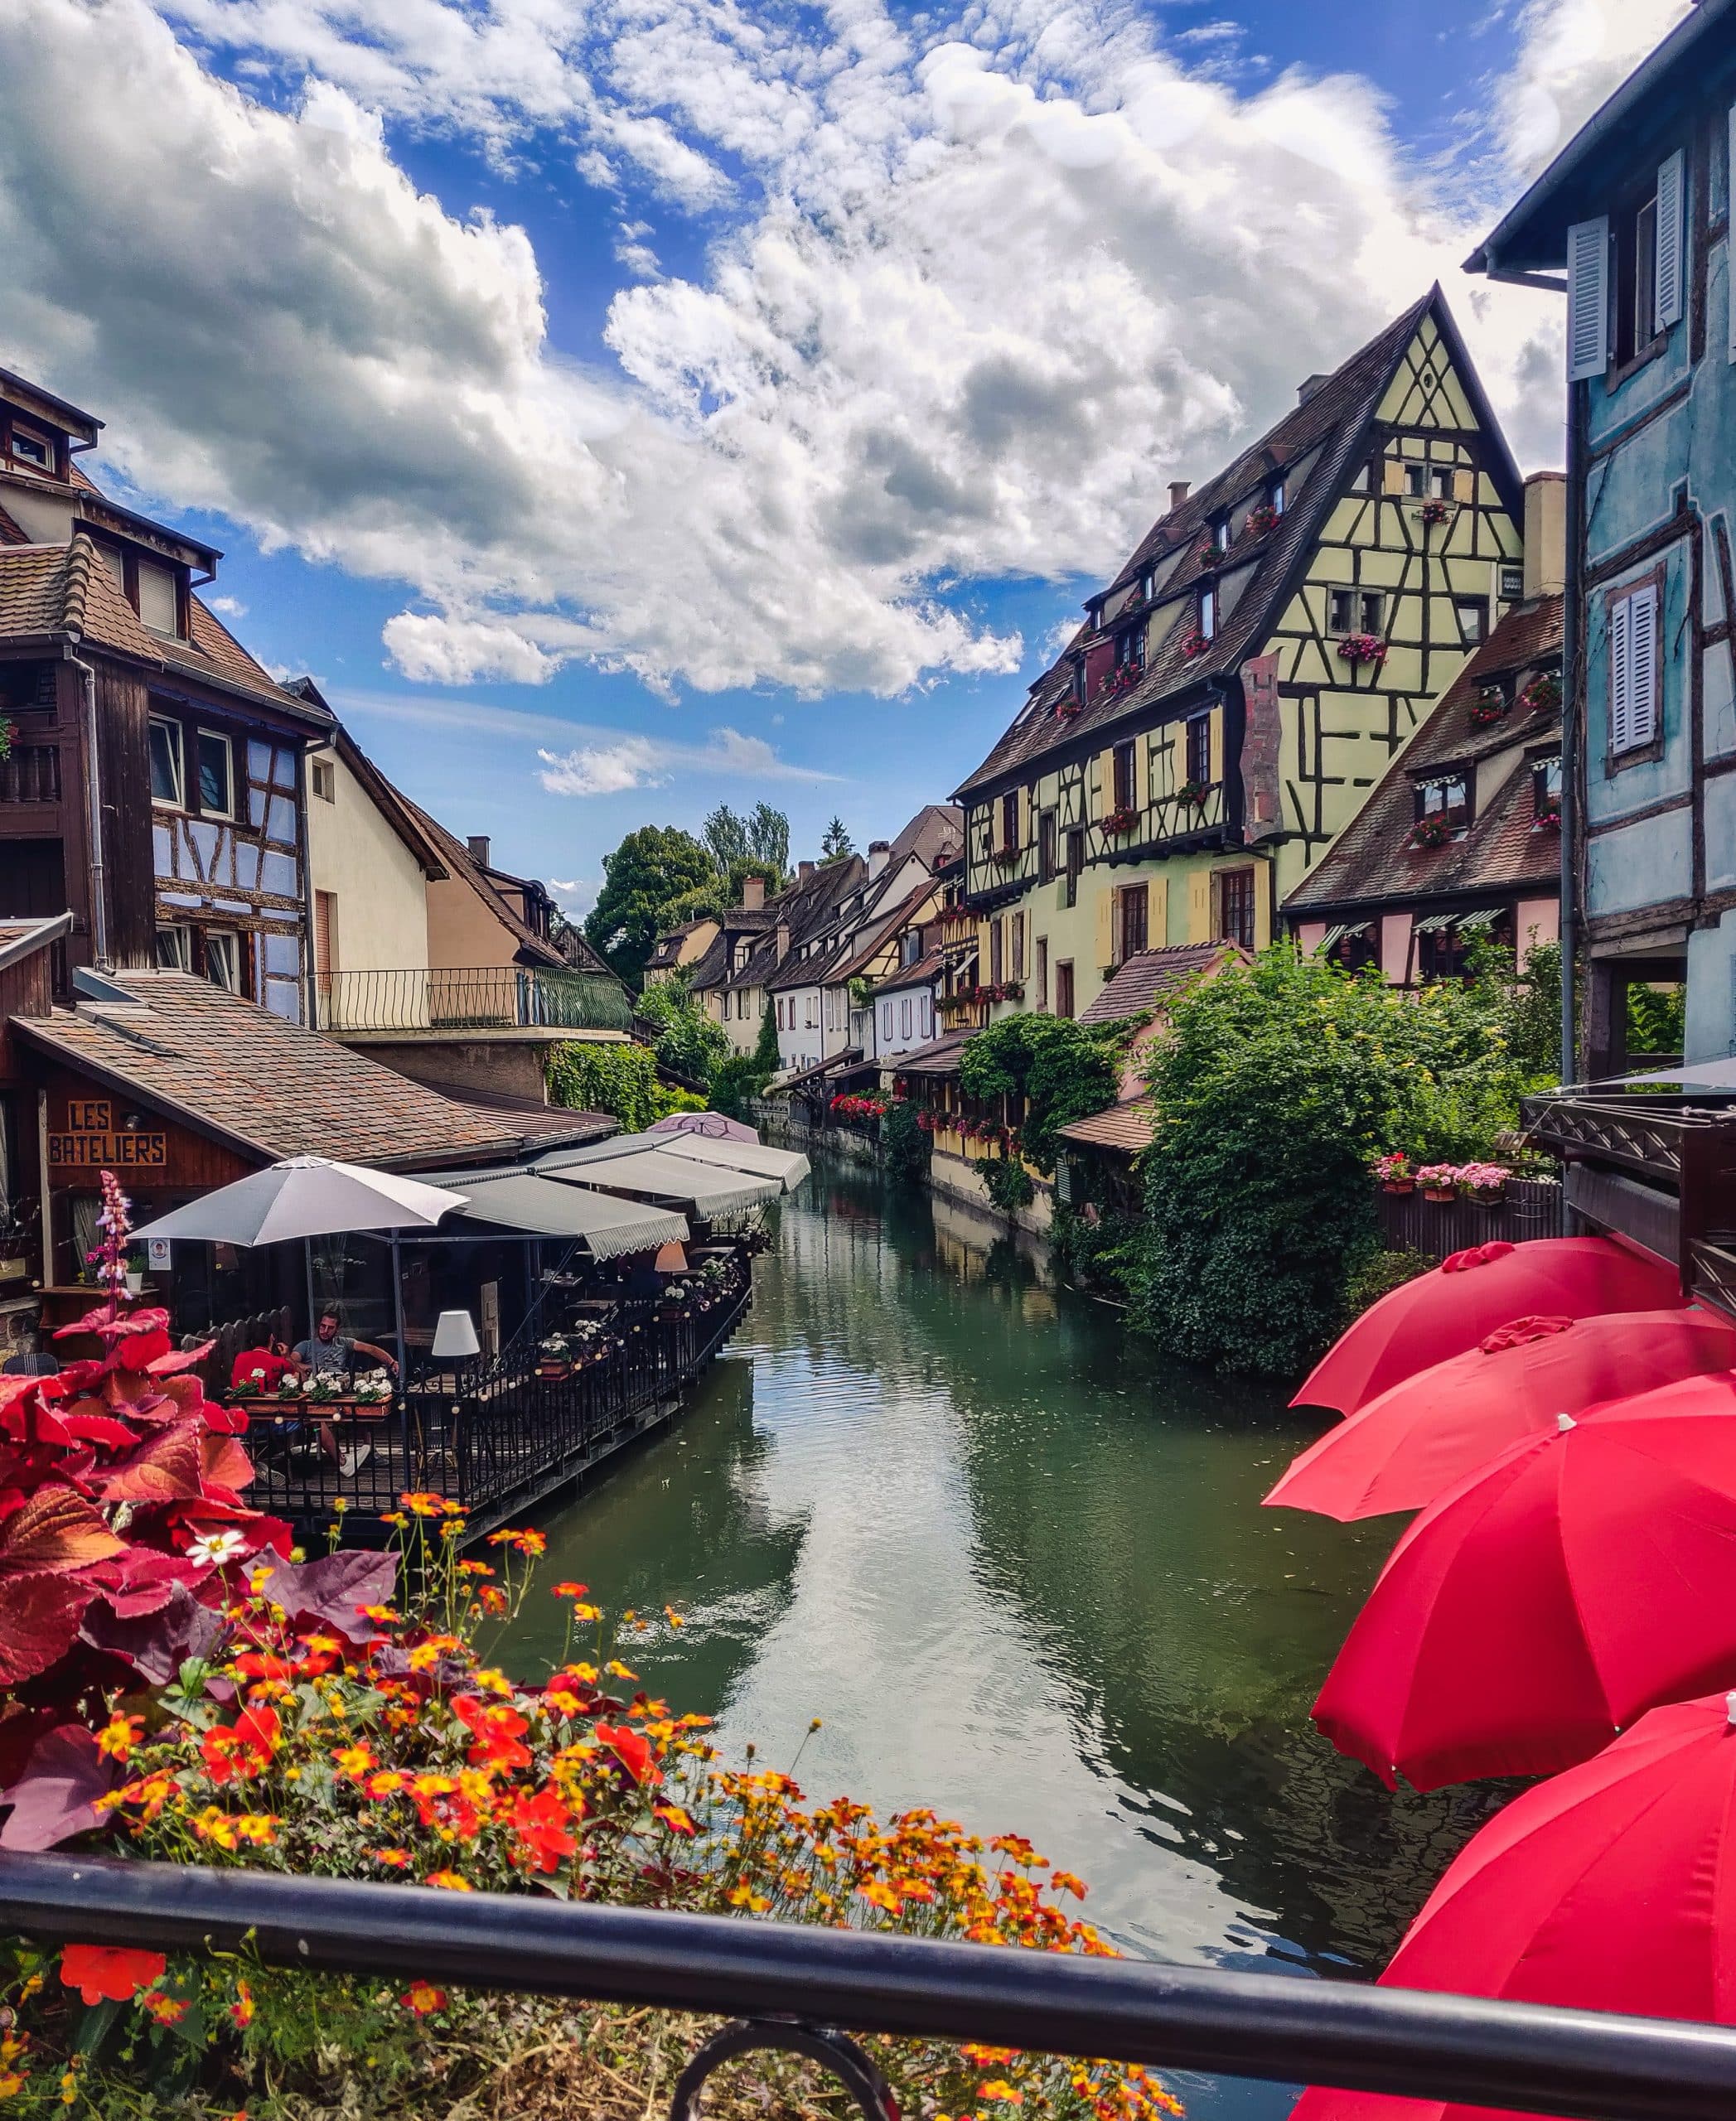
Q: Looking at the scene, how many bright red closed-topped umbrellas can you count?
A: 2